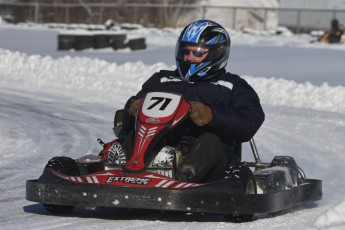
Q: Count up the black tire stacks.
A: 5